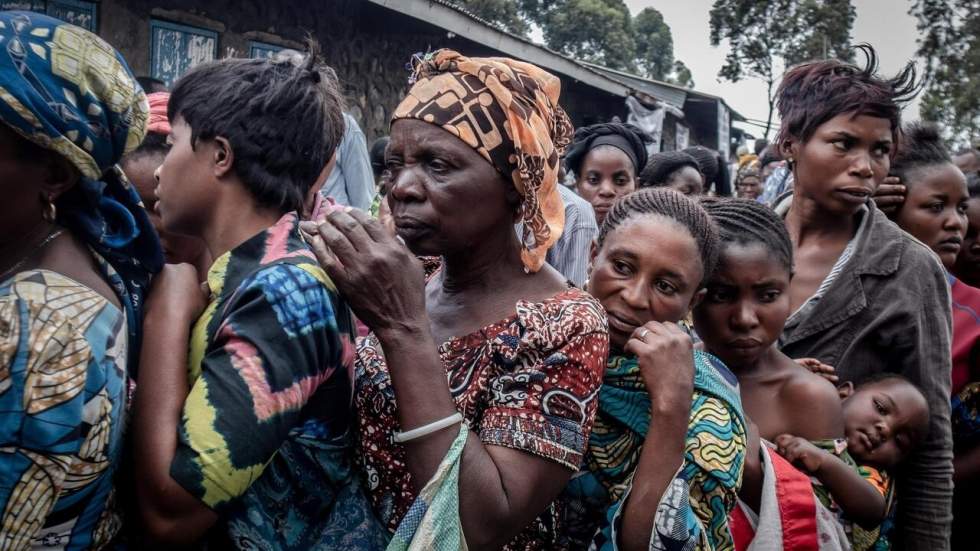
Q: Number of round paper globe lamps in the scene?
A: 0